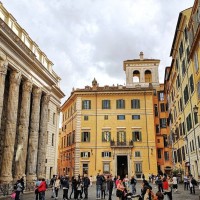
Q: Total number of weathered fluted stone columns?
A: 5